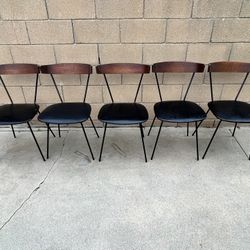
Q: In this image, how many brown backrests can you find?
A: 5